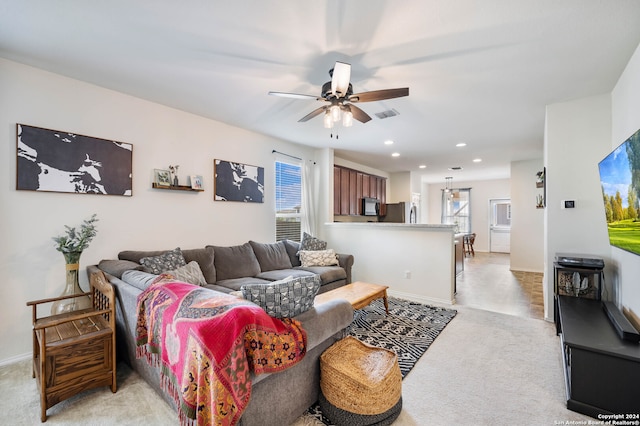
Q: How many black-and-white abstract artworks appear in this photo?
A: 2